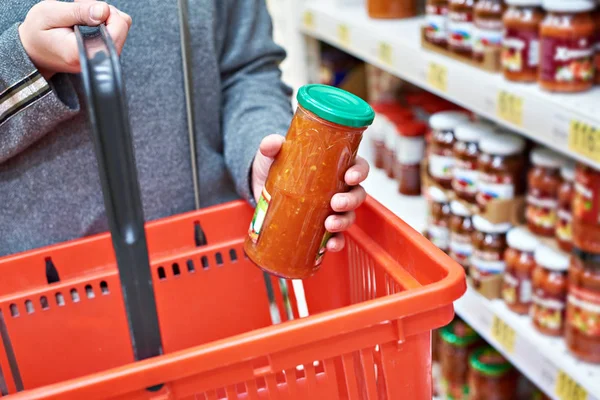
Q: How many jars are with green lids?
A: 3